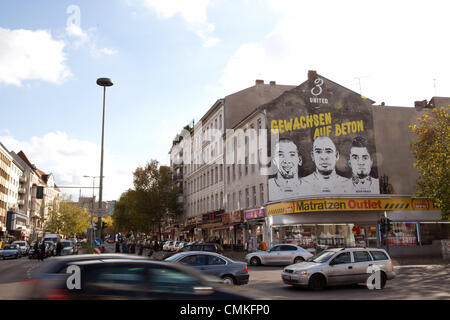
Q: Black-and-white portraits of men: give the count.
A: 3